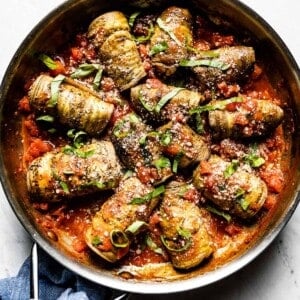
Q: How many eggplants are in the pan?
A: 12